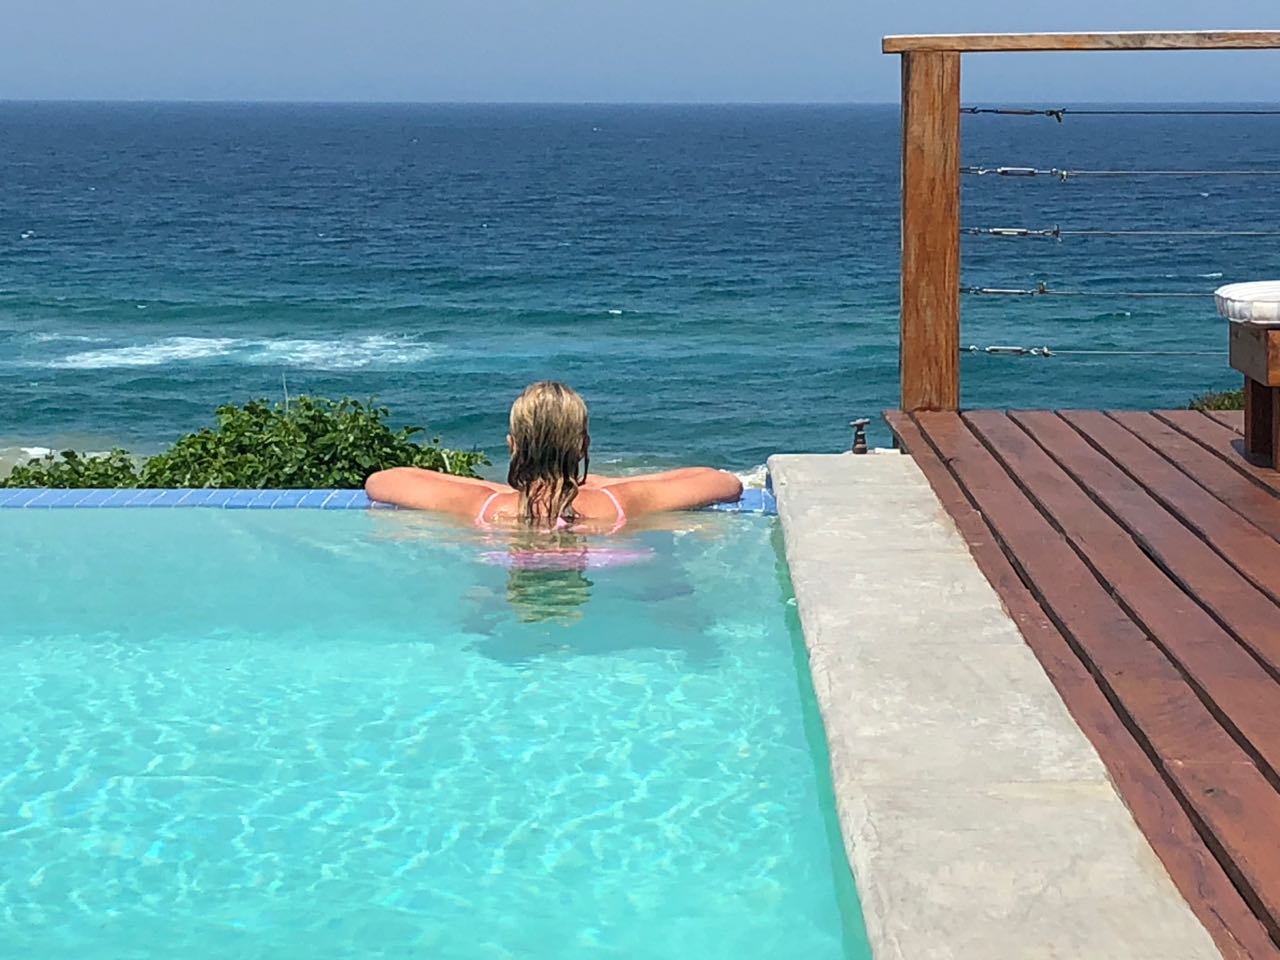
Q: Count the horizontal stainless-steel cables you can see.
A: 5